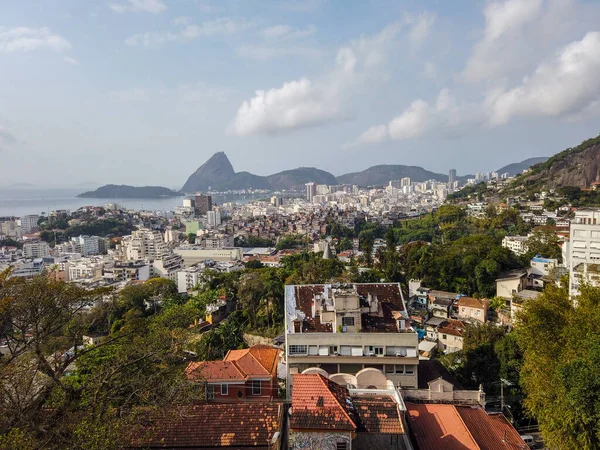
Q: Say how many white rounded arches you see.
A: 3